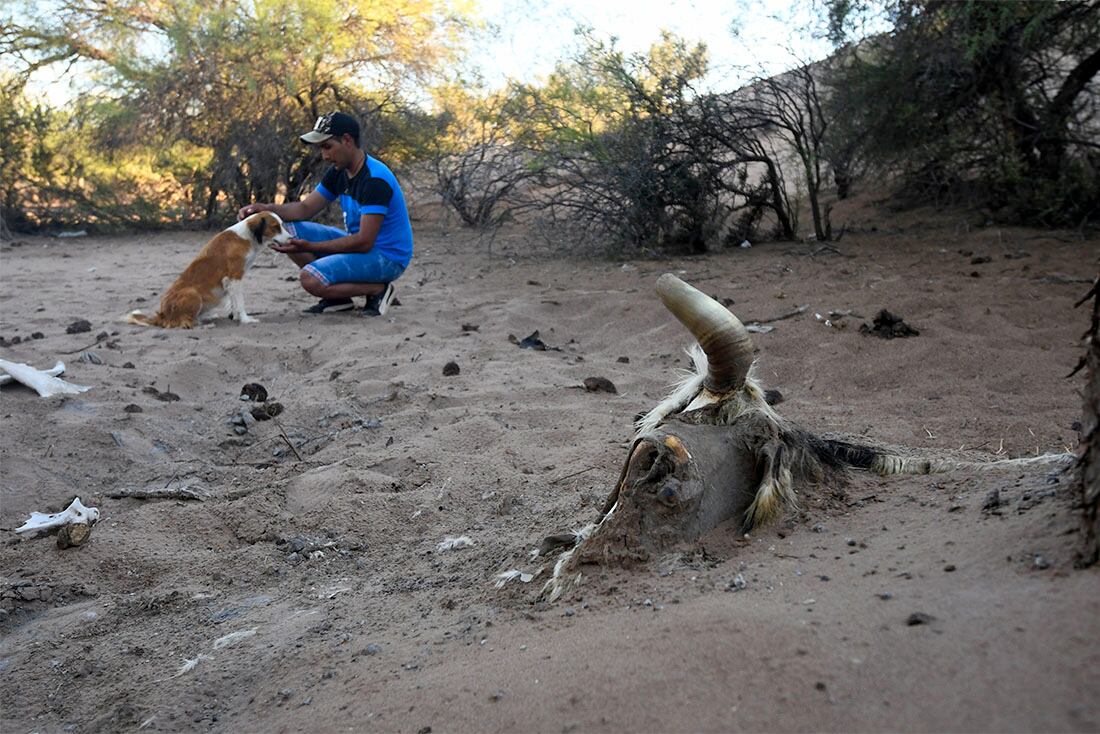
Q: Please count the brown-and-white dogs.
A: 1